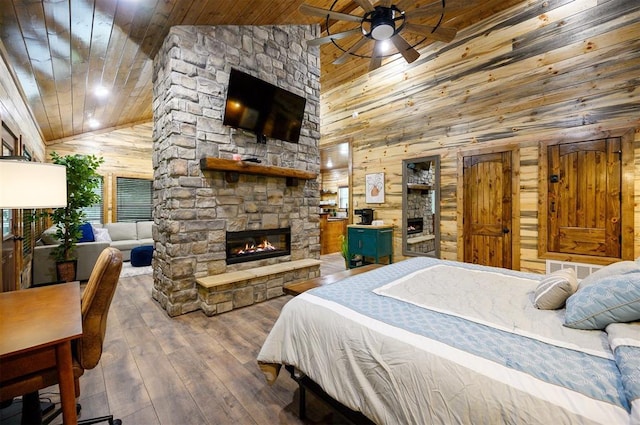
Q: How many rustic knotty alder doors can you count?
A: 2